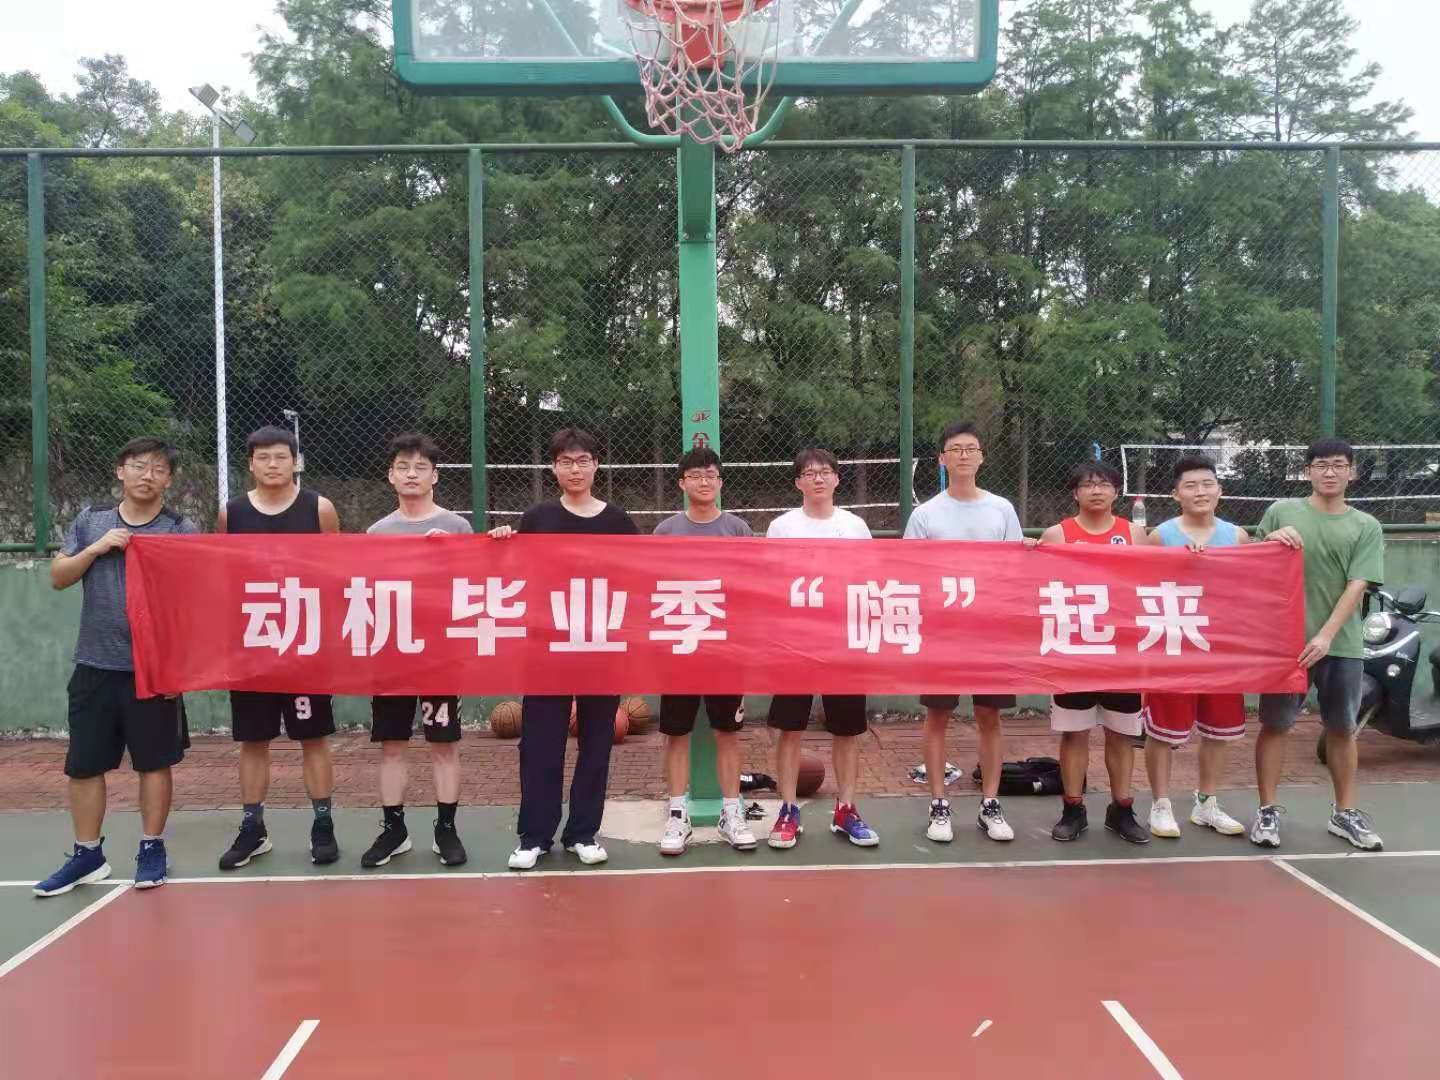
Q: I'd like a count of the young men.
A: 10